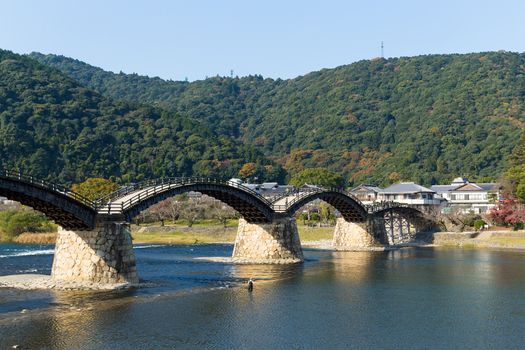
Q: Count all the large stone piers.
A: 3